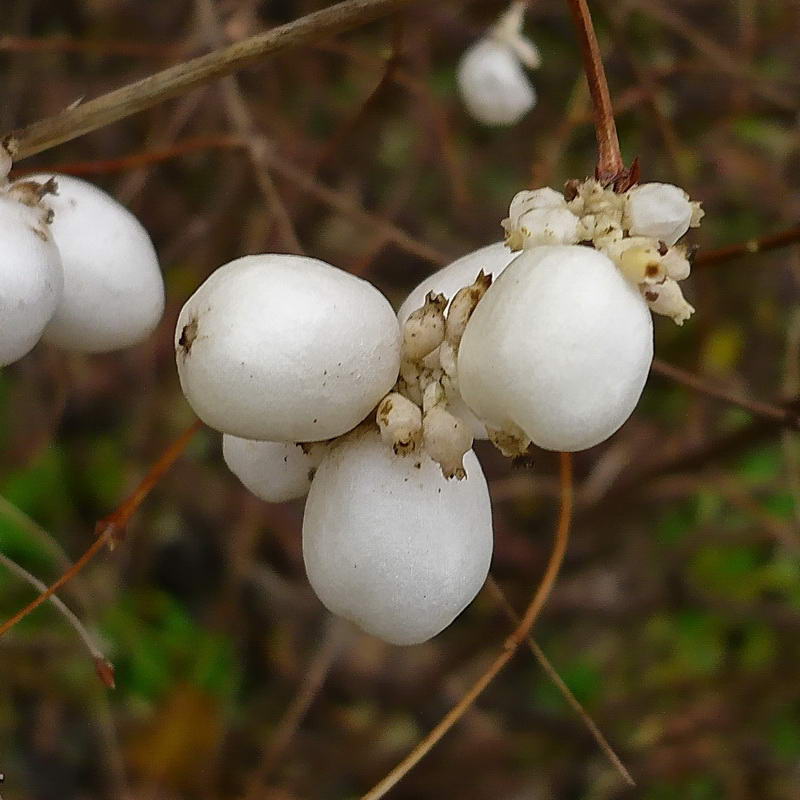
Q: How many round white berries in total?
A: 8